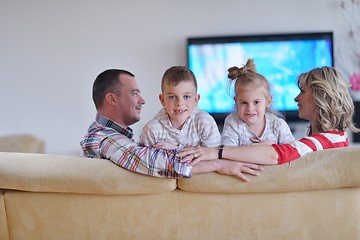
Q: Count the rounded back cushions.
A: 2